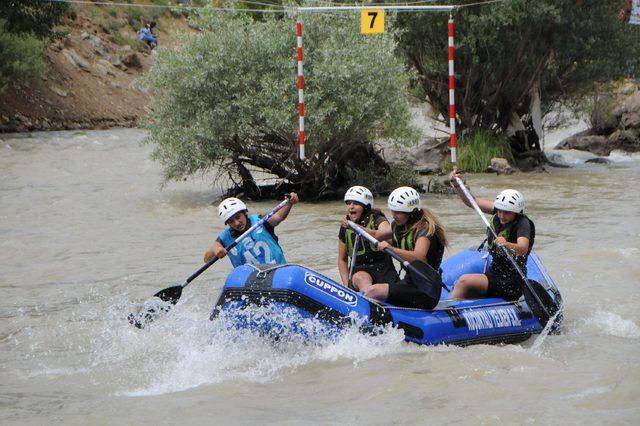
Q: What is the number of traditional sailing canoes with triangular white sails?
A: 0